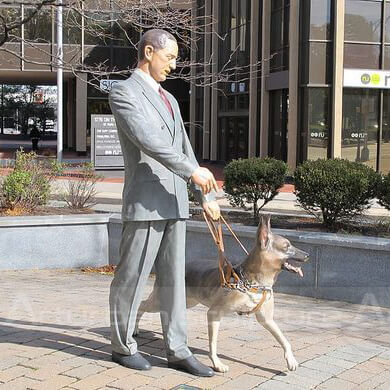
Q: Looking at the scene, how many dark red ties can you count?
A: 1